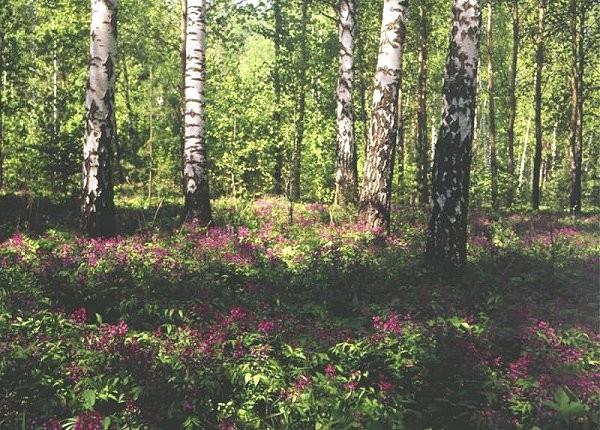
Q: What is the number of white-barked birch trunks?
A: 5